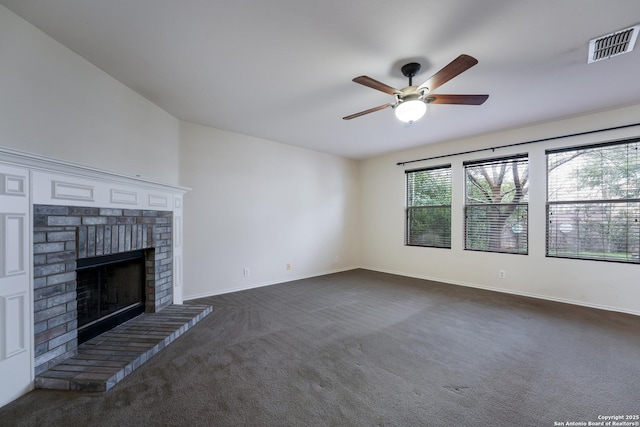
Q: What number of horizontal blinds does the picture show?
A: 3